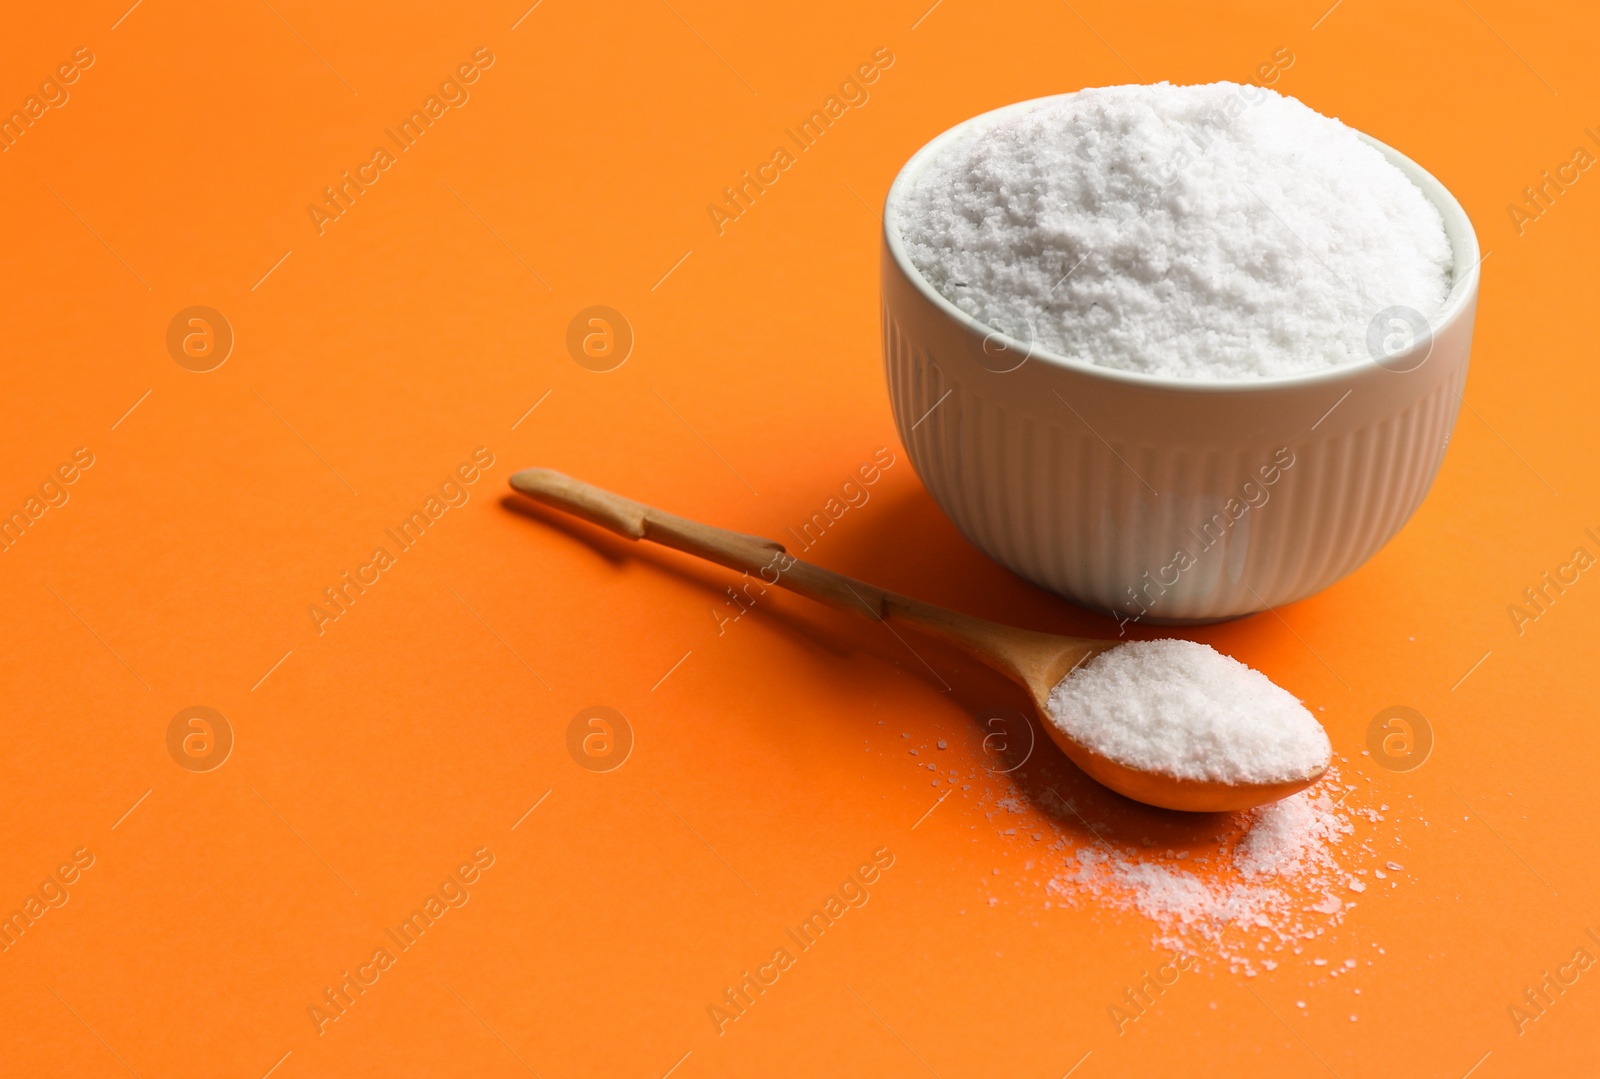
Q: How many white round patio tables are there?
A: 0